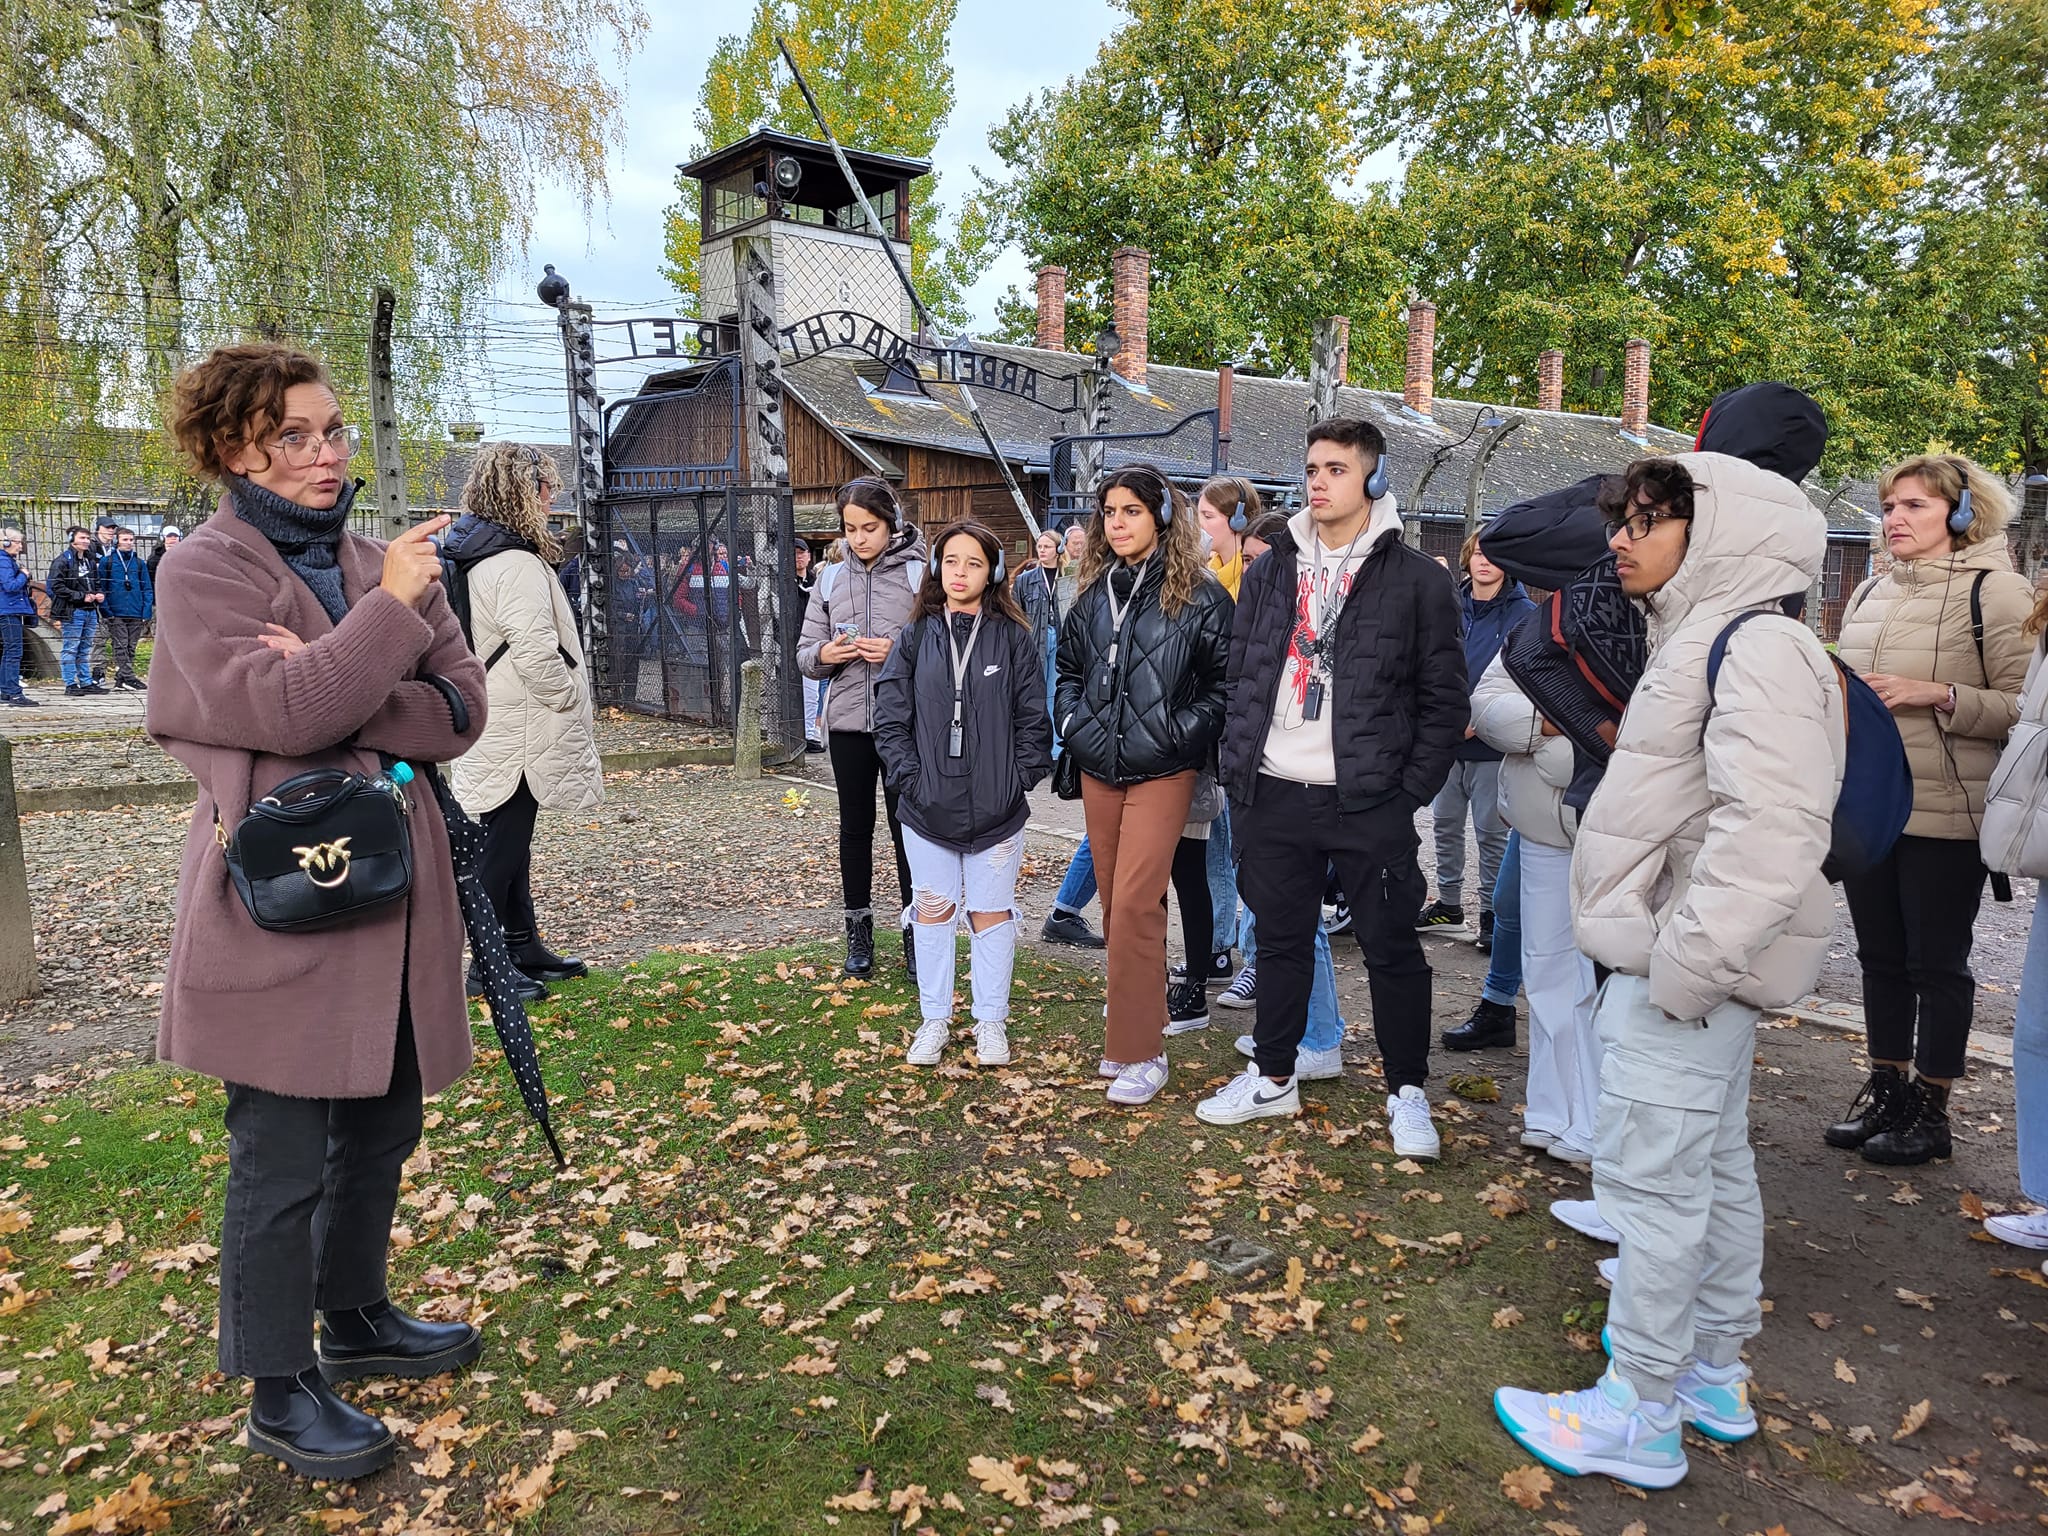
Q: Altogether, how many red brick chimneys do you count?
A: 6